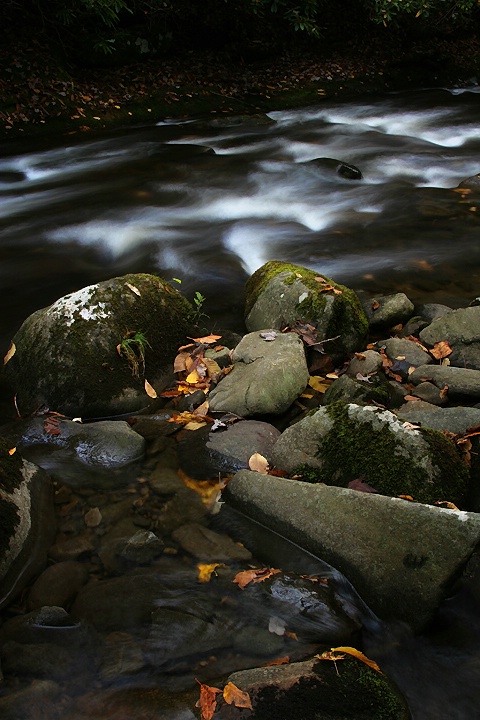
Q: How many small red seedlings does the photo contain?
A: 0